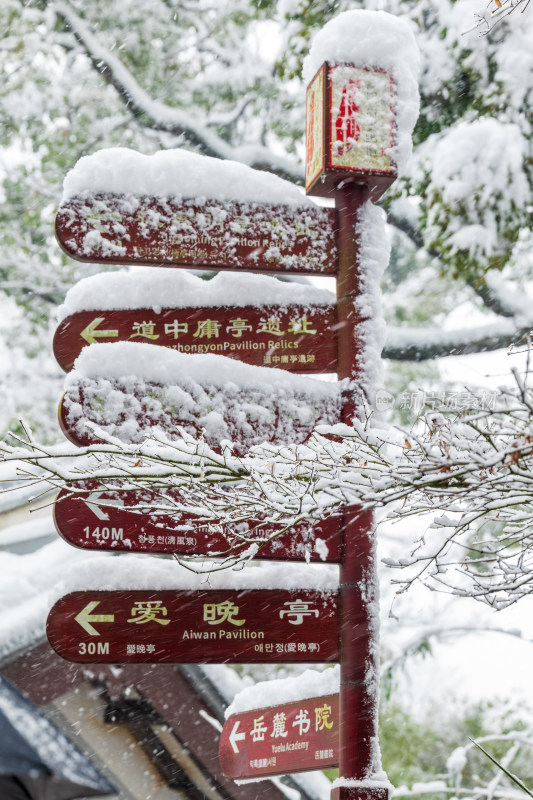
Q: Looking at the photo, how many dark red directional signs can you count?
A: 6